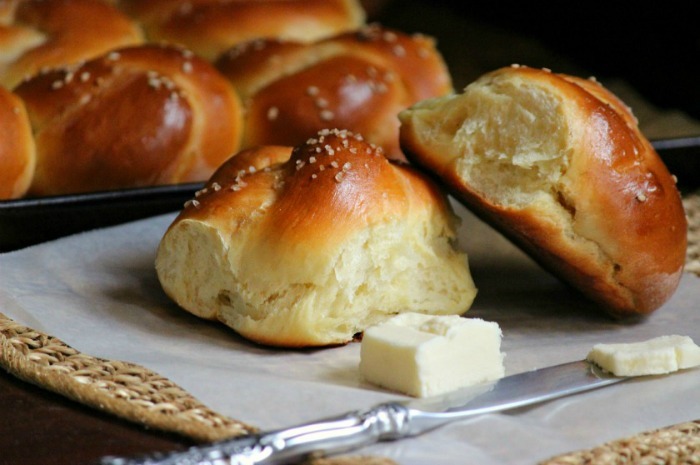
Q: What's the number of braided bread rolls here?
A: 7